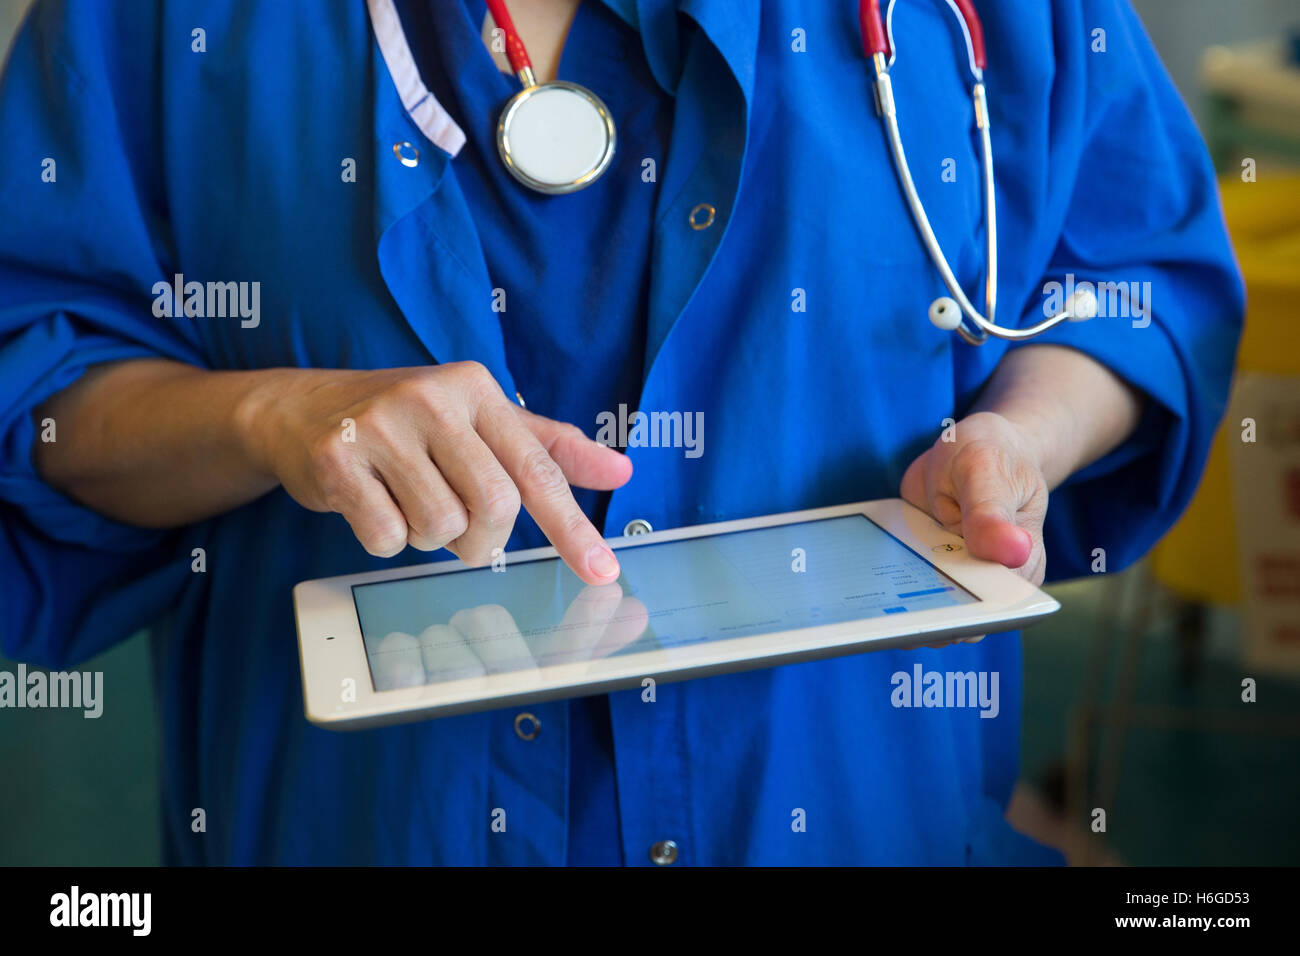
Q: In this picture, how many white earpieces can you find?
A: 2